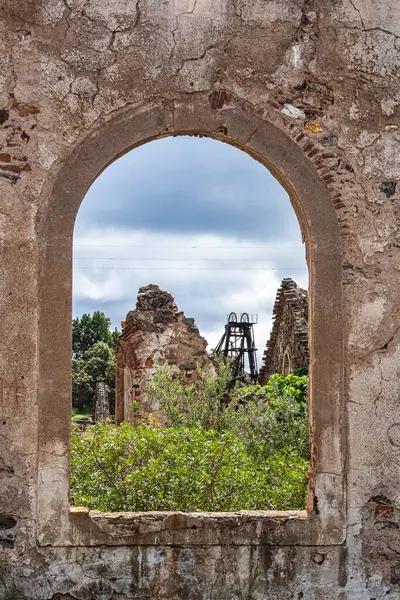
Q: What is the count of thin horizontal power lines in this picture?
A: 3